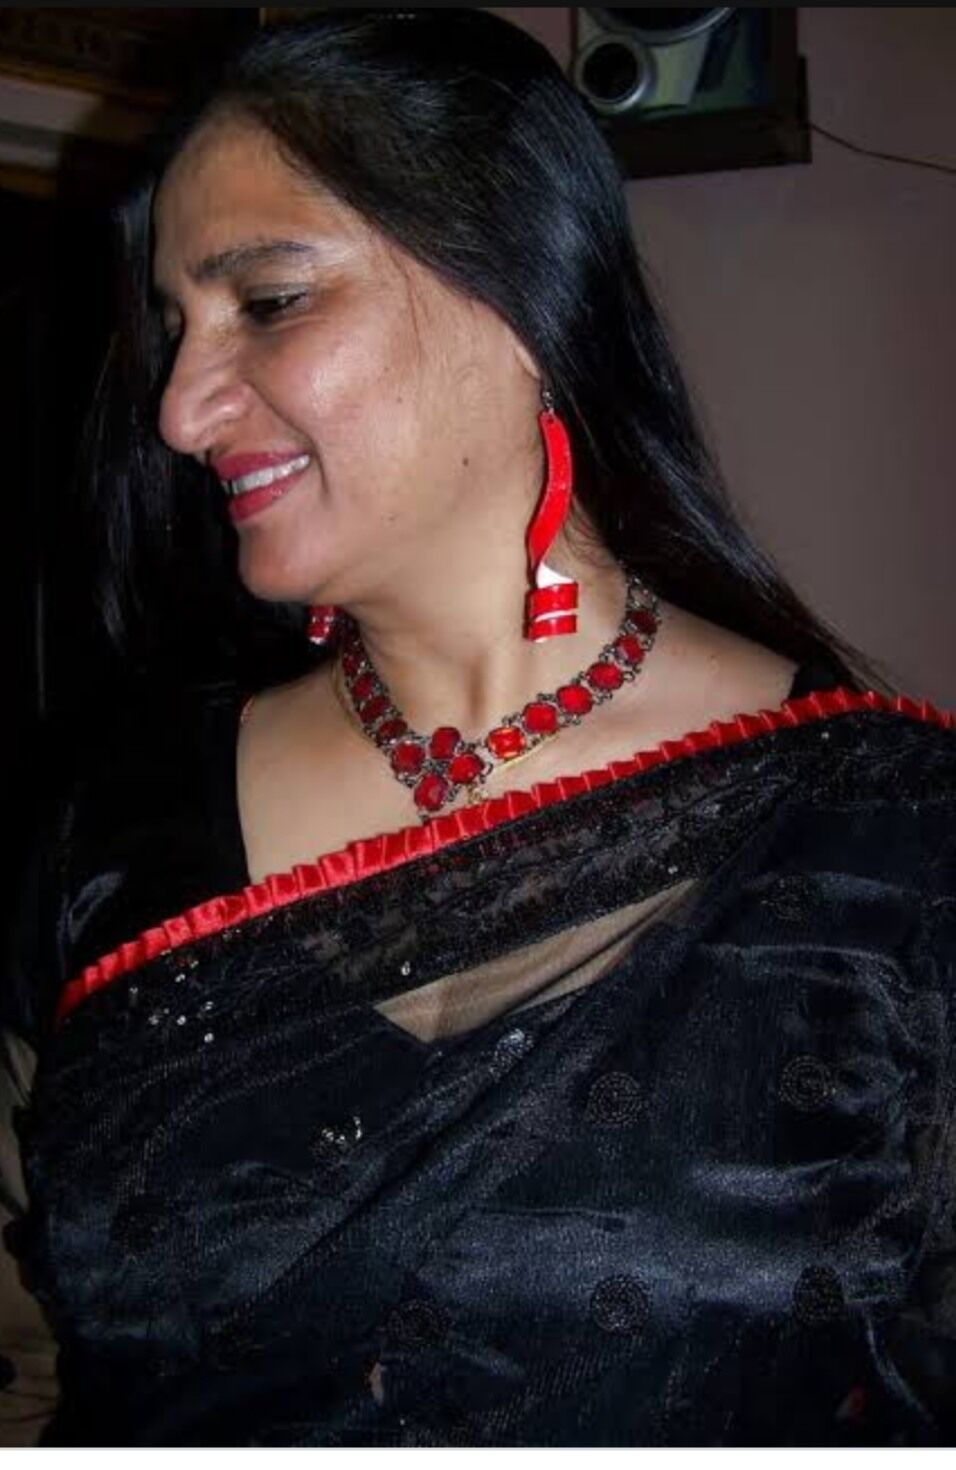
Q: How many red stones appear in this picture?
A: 14